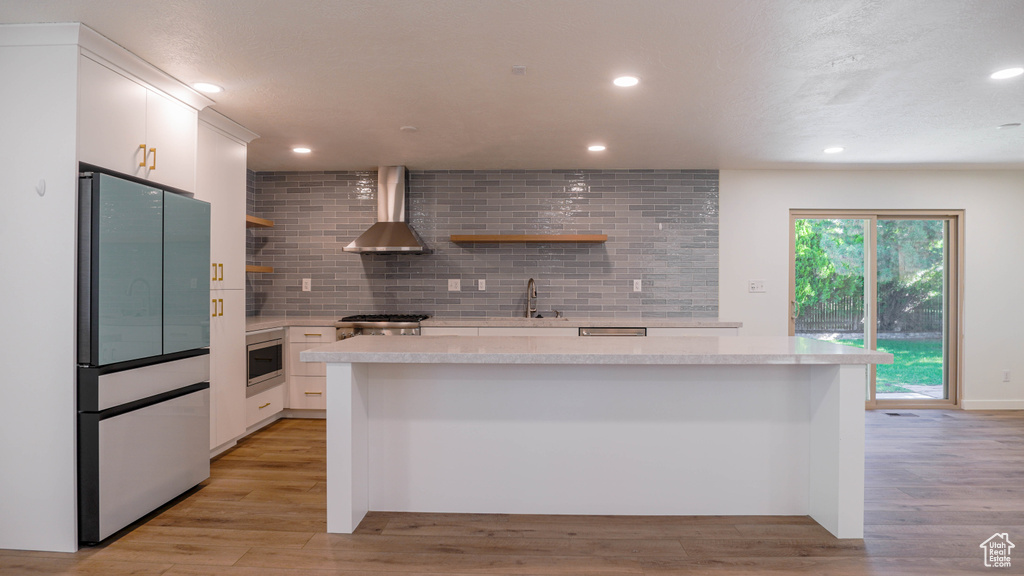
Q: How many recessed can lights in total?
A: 6